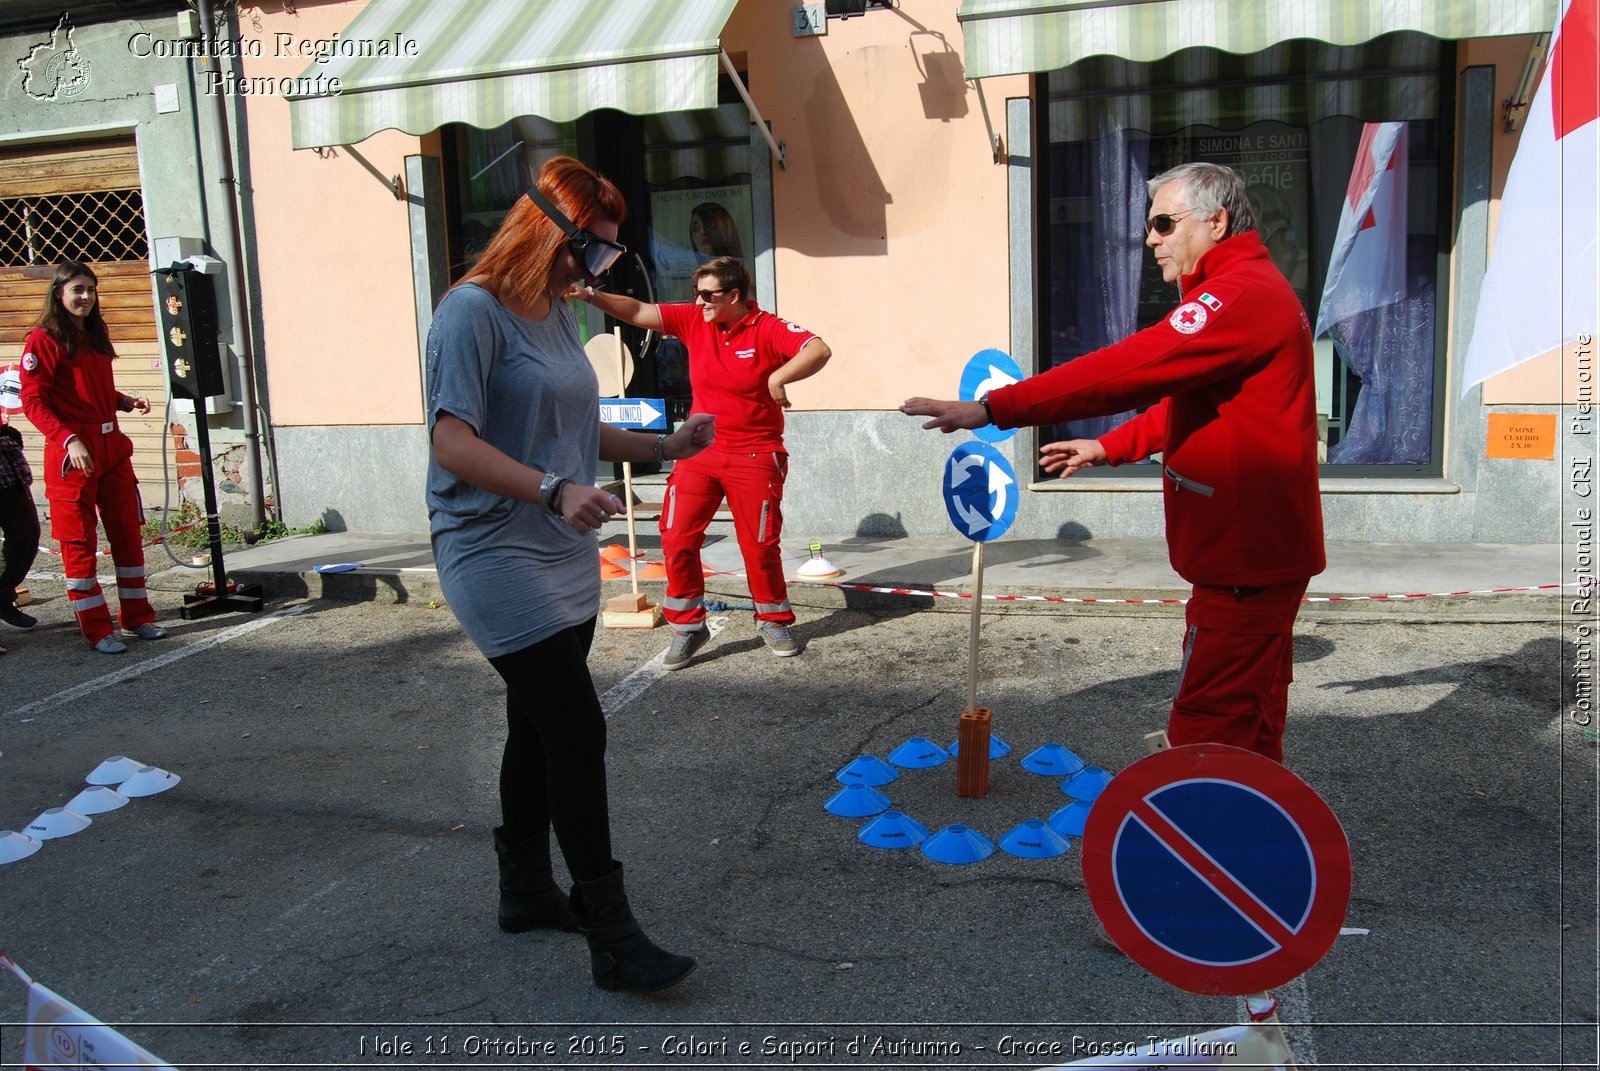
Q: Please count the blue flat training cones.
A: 10